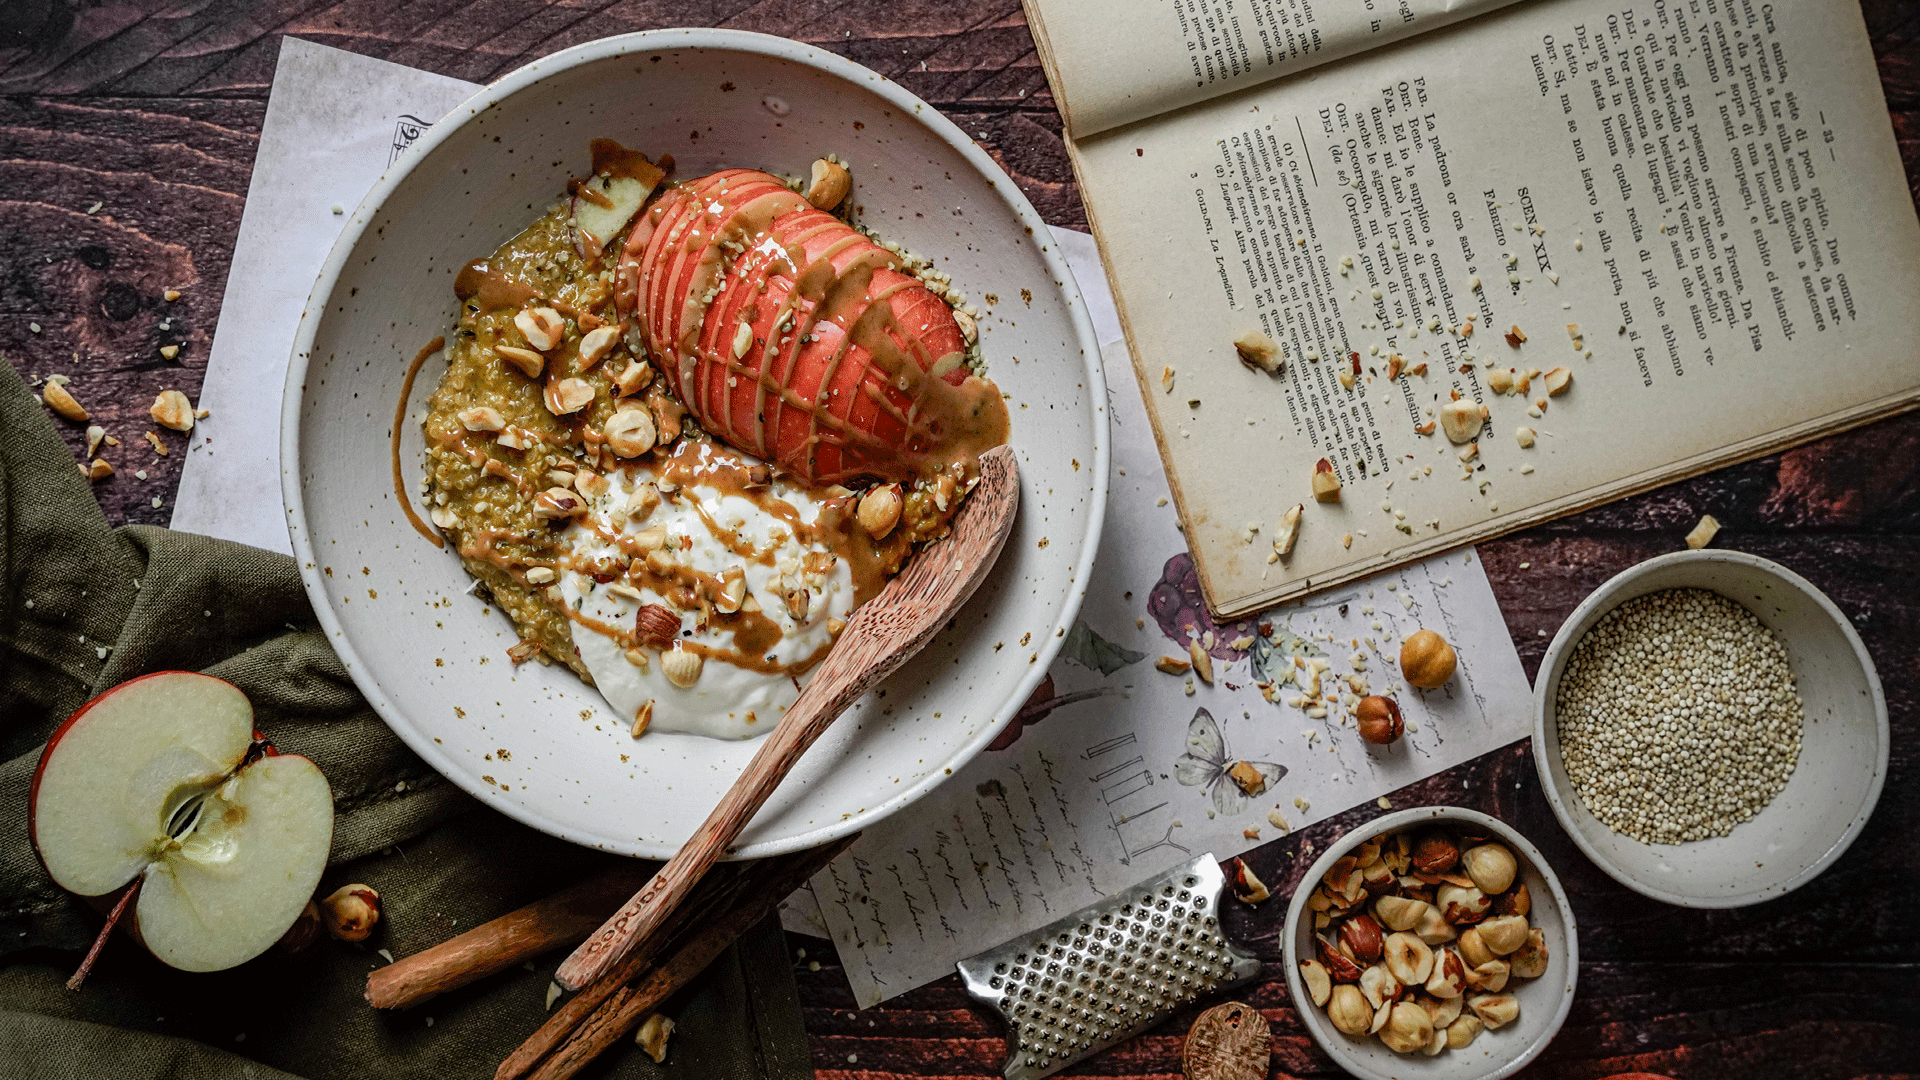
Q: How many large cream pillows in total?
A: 0